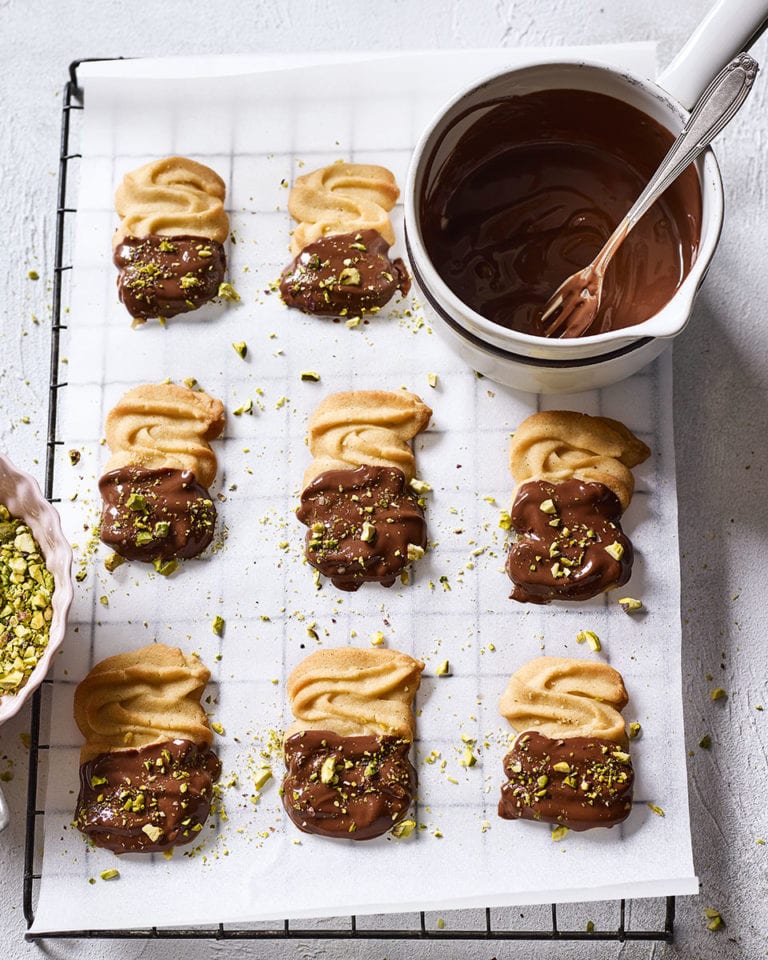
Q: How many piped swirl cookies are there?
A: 8